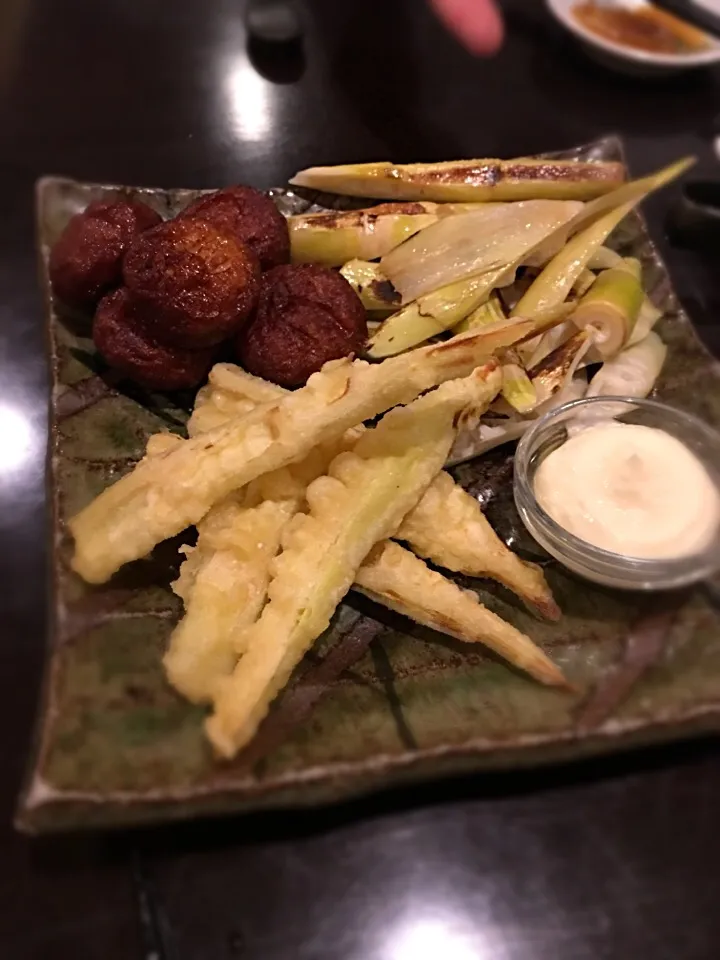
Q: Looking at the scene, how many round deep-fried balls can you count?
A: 5